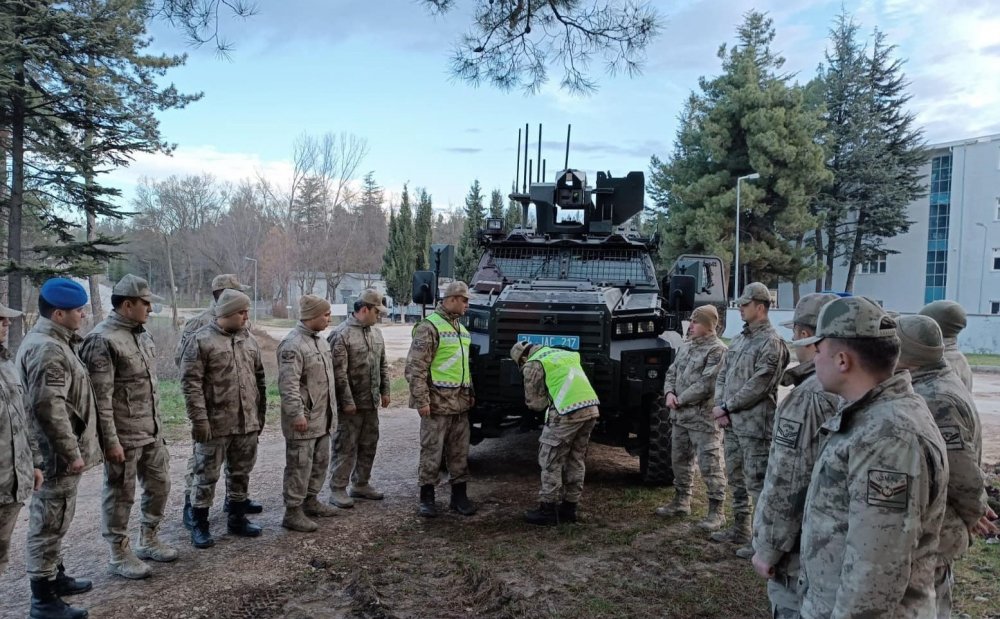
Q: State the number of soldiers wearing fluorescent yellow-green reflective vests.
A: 2